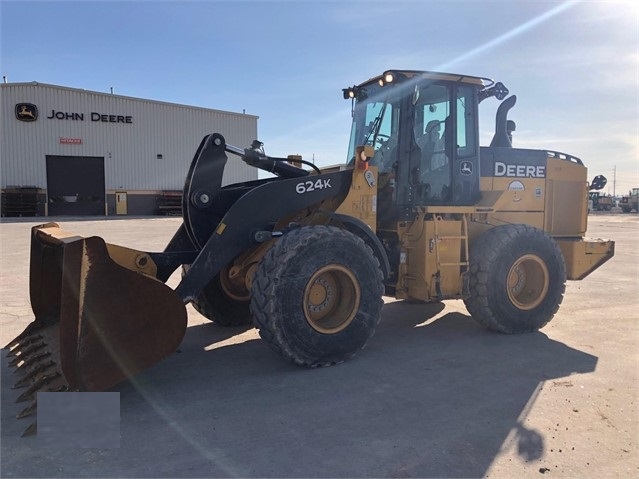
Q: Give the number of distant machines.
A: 2